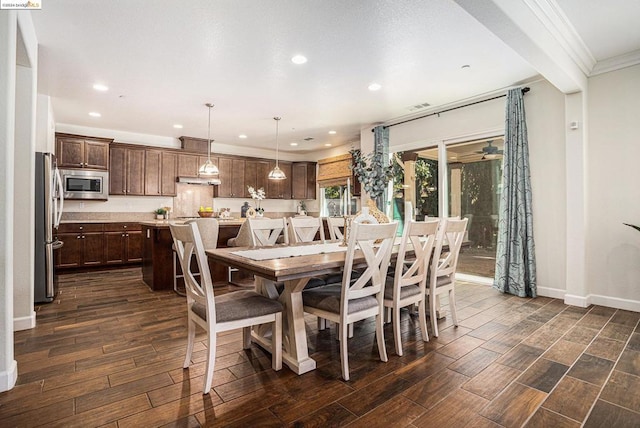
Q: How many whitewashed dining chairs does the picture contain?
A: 8